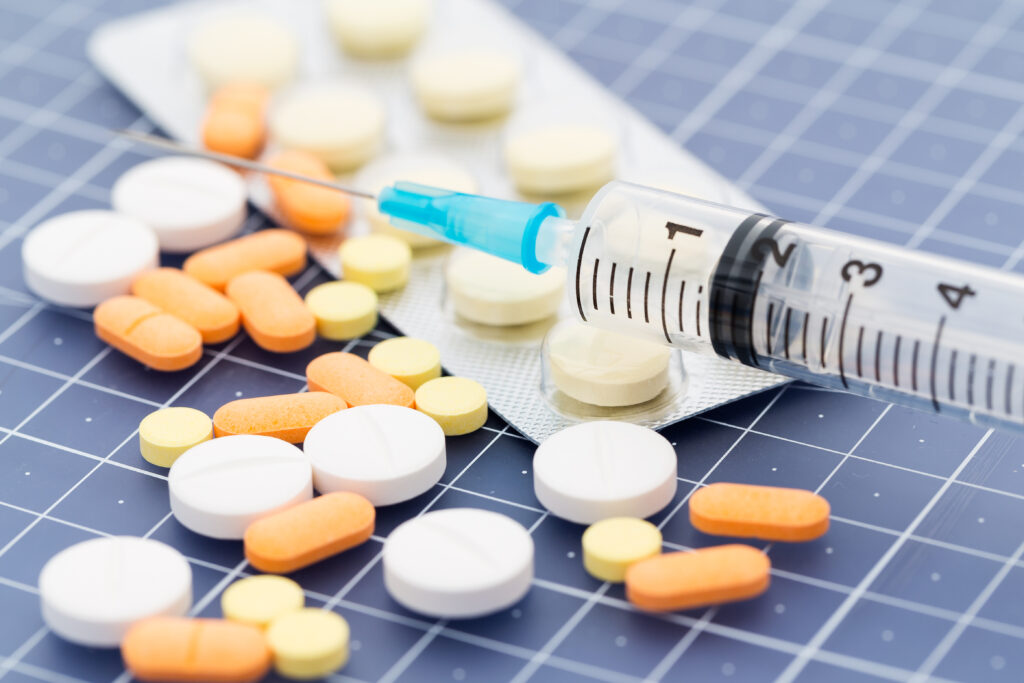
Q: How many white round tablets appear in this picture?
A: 7